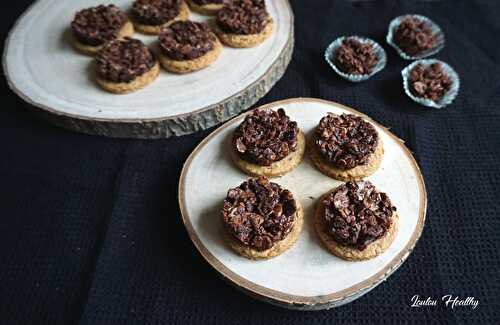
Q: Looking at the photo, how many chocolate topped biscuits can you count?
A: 10